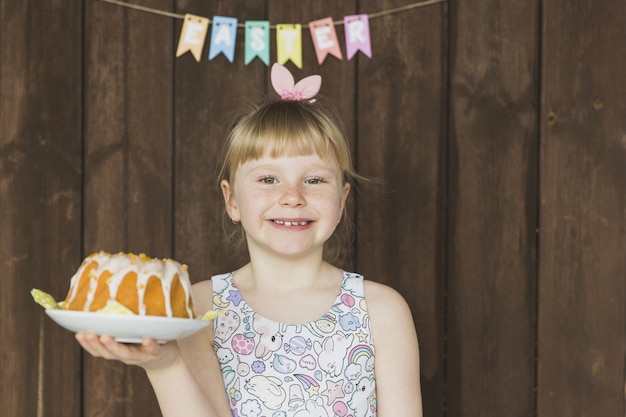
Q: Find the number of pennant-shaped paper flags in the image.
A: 6